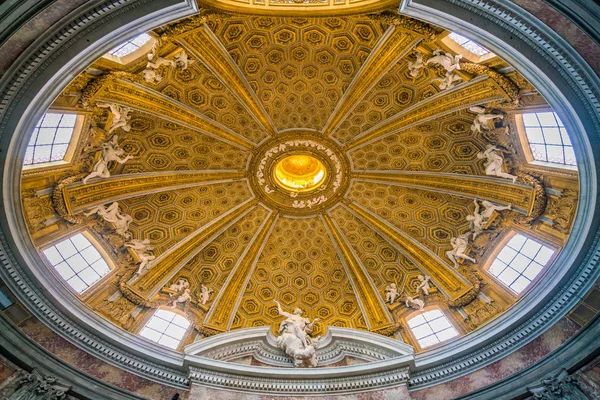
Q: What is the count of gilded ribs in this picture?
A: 10